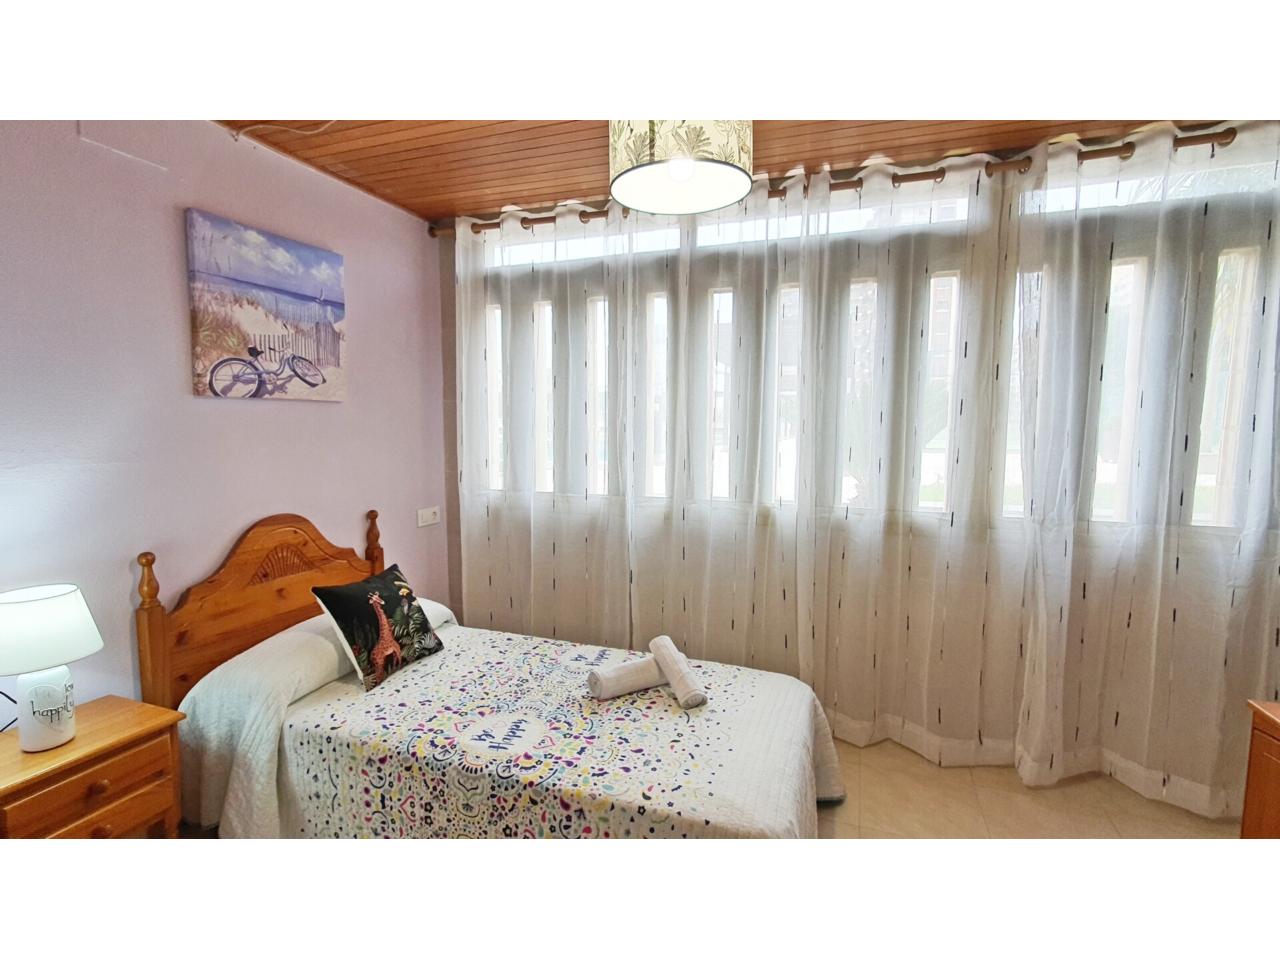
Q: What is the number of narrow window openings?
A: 11